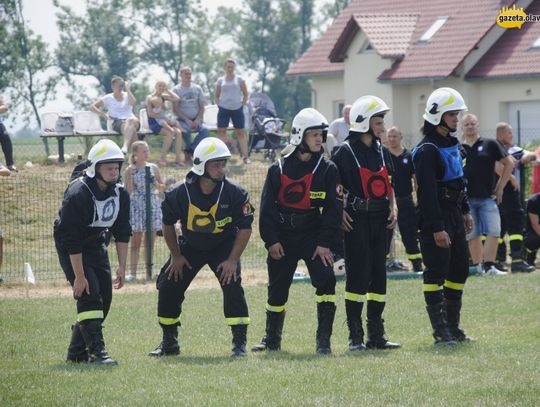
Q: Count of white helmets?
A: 5